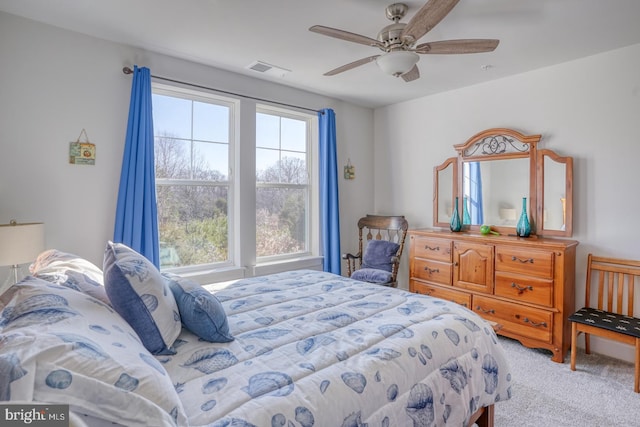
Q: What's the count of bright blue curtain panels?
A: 2